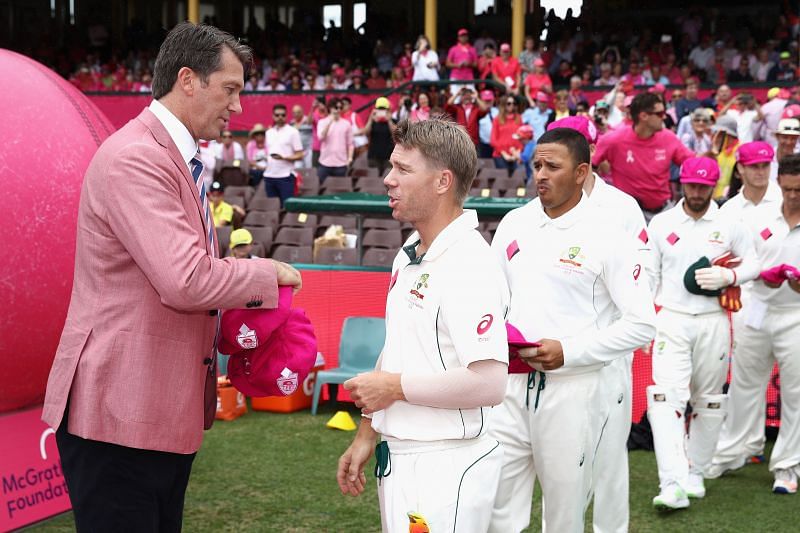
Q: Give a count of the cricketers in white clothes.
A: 6